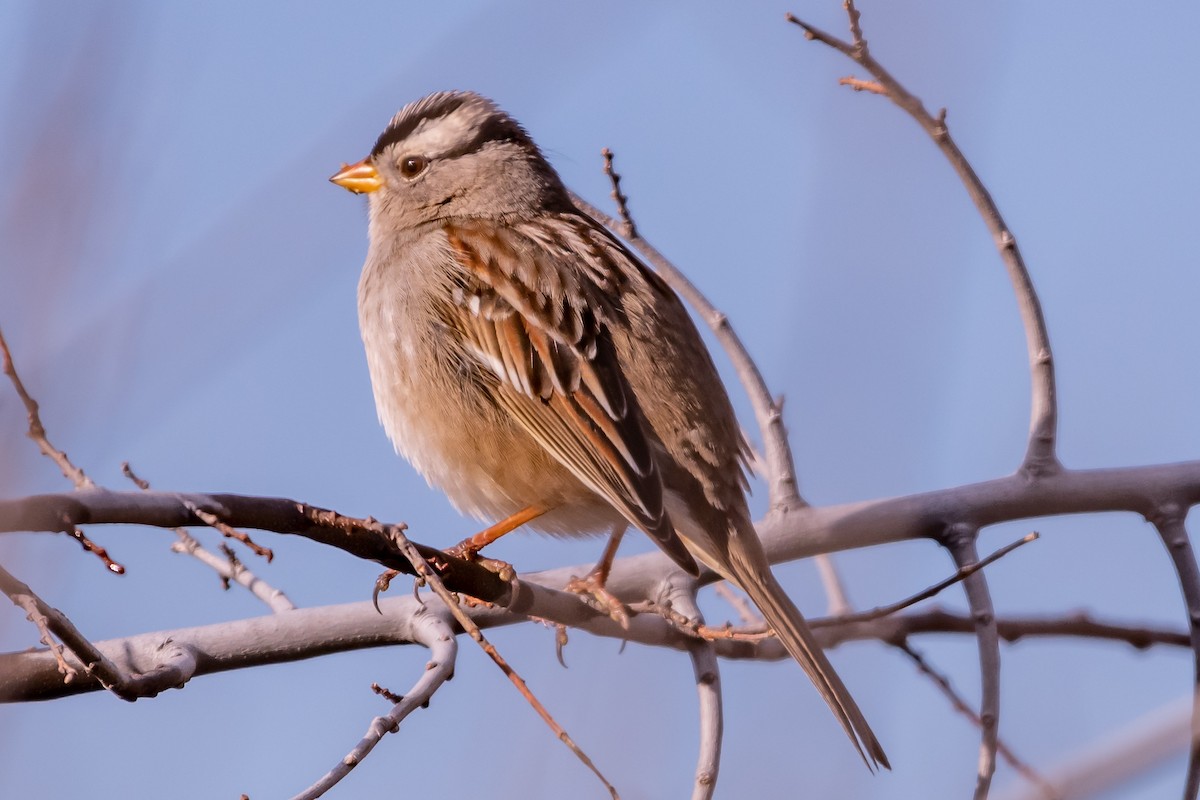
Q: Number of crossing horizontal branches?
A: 2